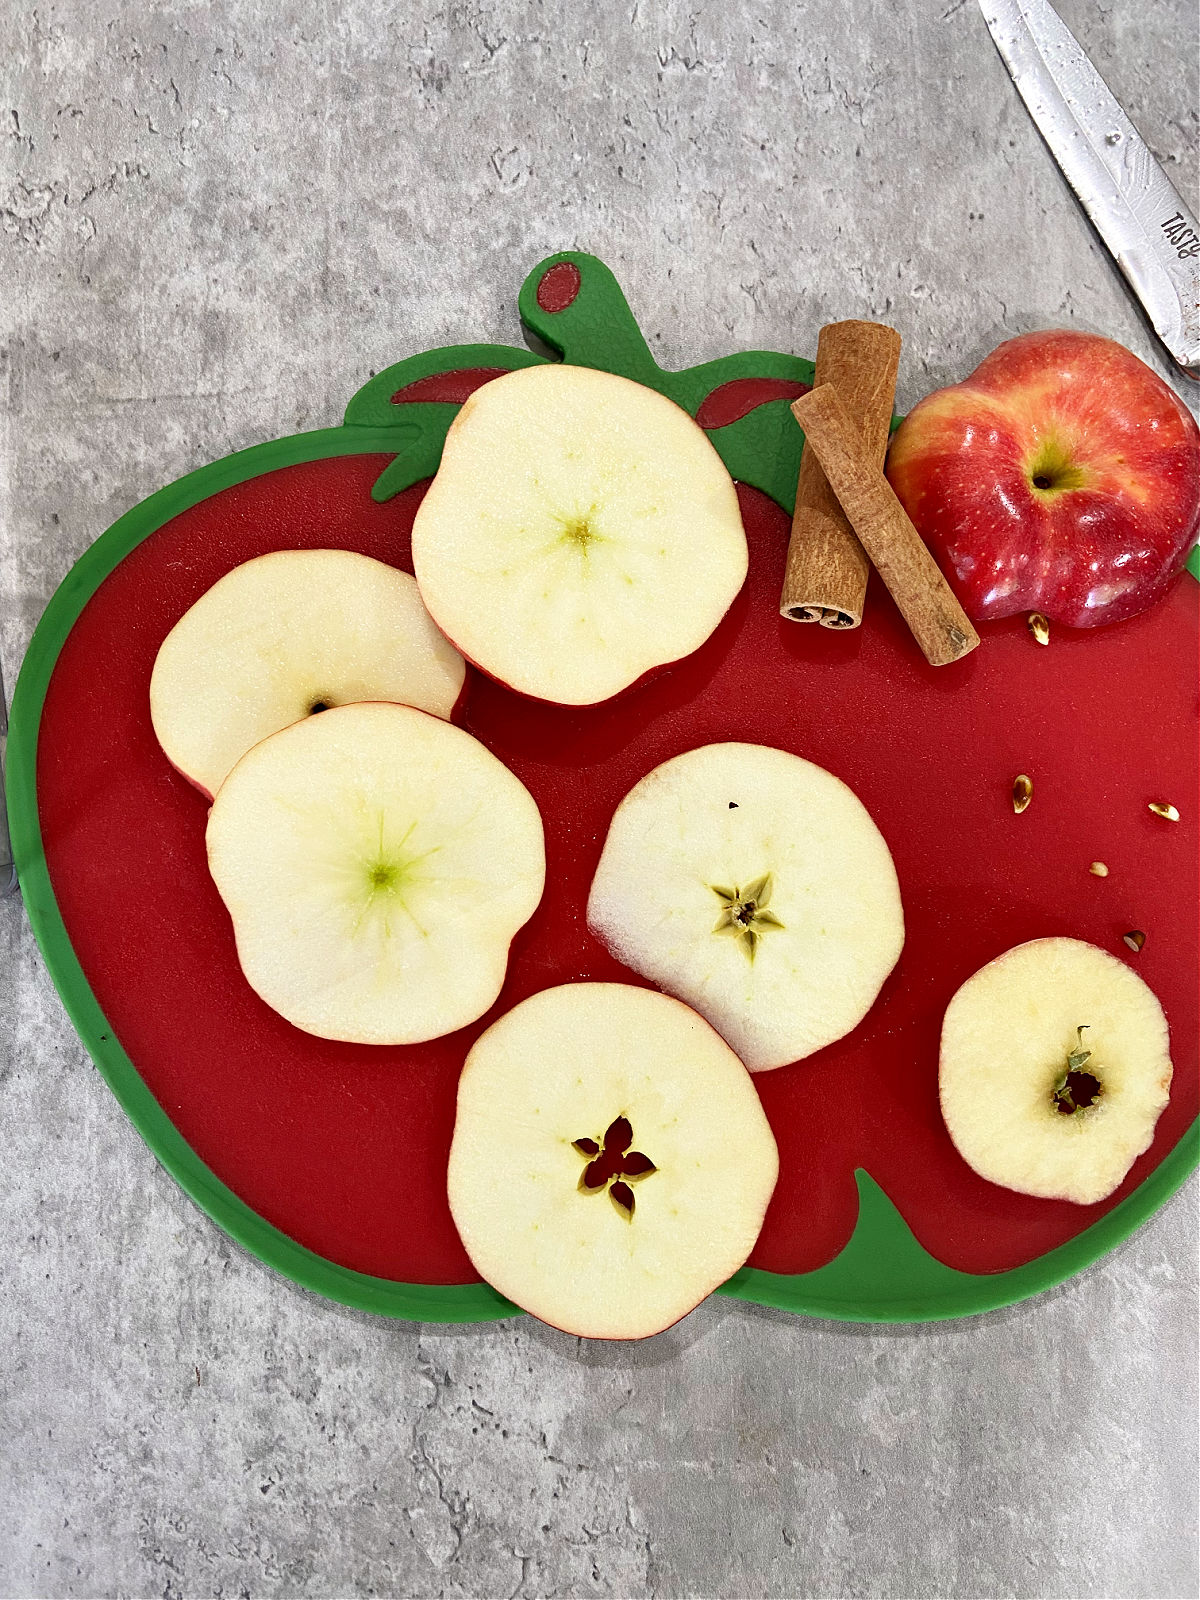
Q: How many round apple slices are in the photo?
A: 6